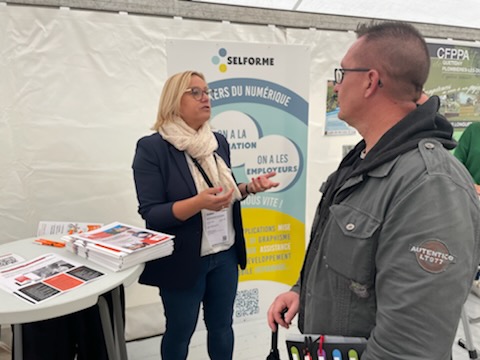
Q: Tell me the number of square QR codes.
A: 1